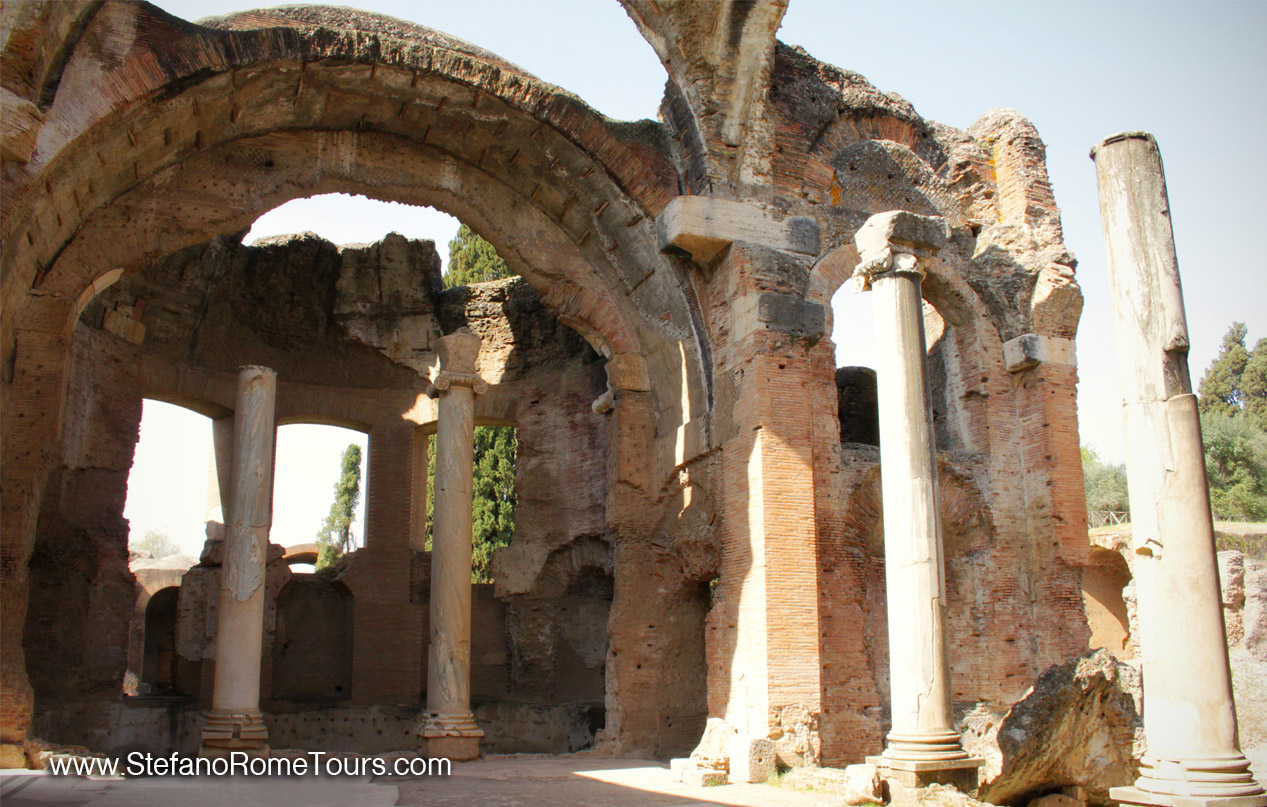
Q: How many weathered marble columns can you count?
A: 4